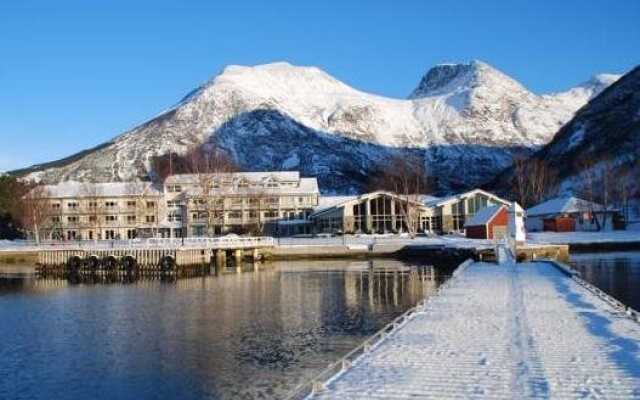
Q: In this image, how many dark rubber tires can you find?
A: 5